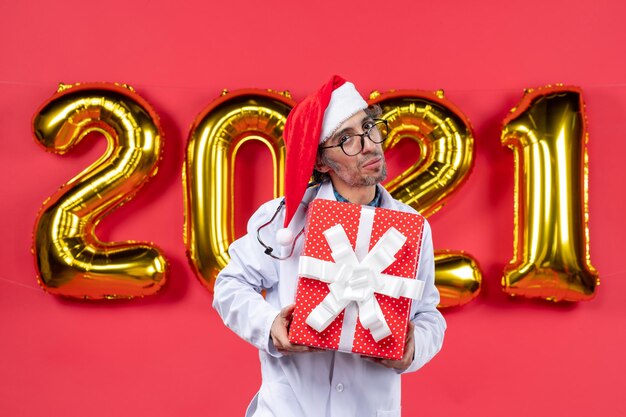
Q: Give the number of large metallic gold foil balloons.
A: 4